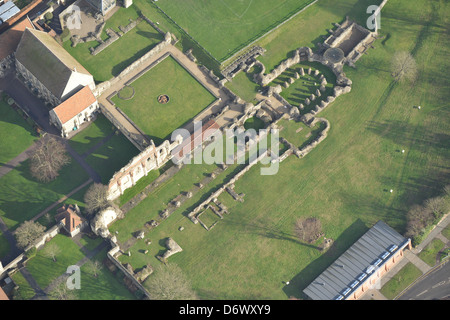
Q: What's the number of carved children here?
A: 0